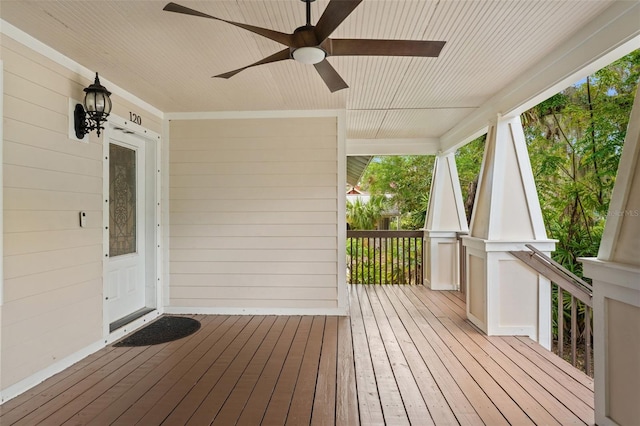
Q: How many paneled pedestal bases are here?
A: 3